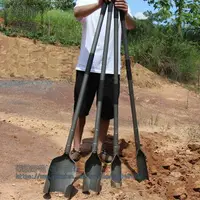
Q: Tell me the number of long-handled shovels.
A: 4